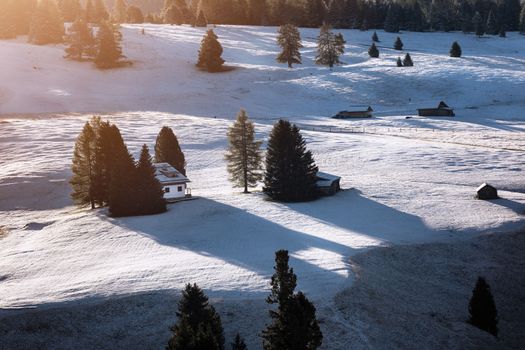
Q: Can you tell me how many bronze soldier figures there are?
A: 0